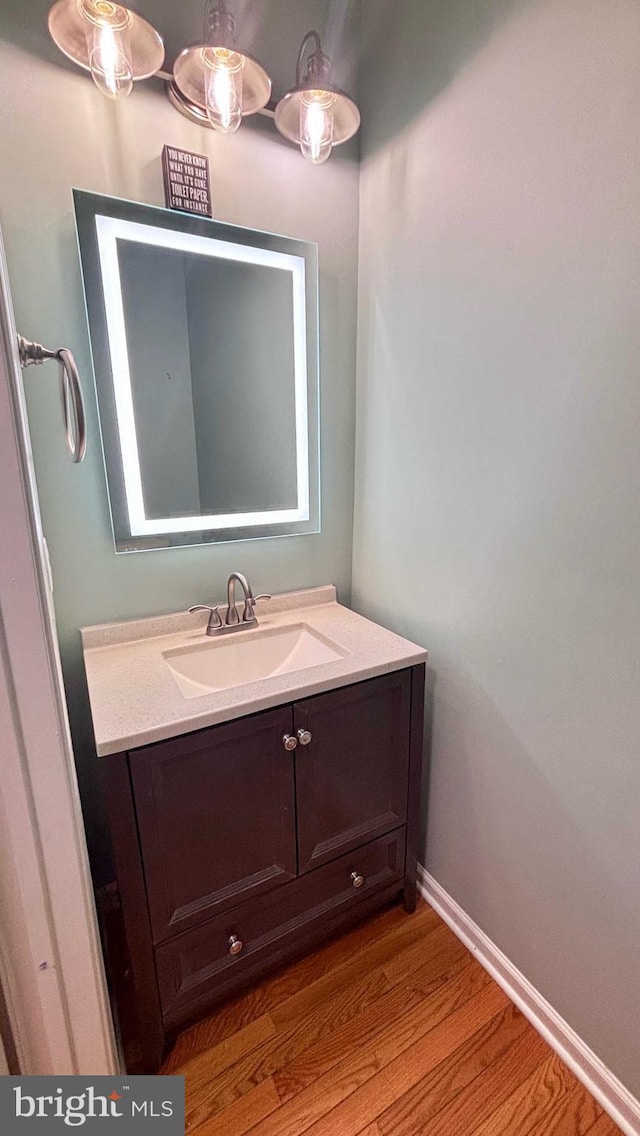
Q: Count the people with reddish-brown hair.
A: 0